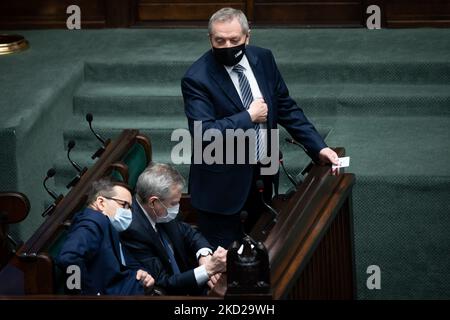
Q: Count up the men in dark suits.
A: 3